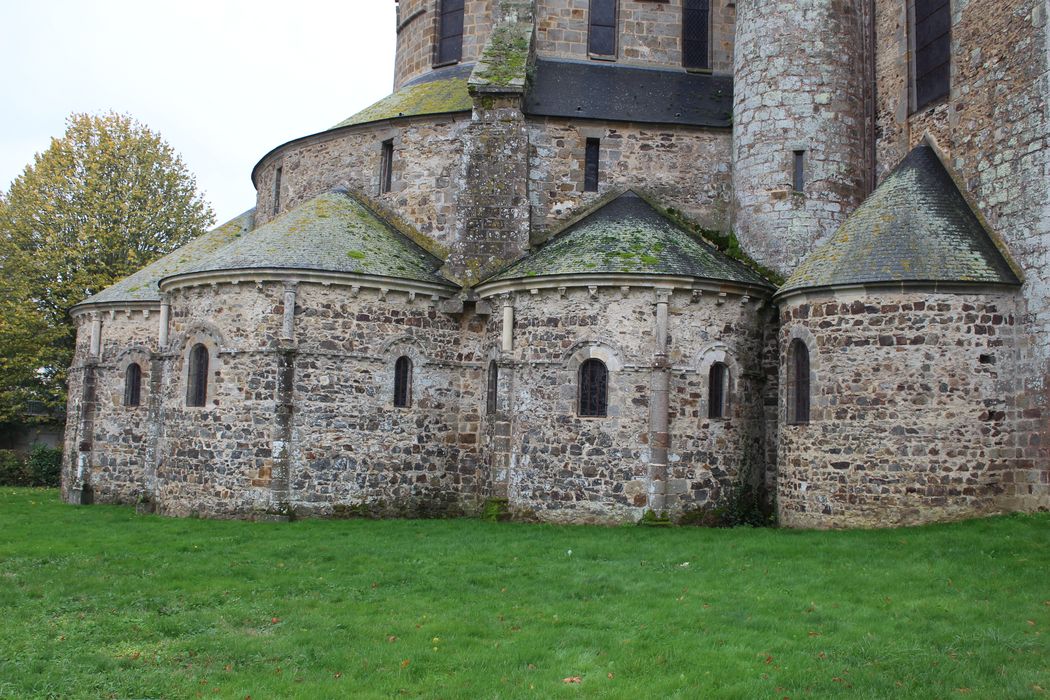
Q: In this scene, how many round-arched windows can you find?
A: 7